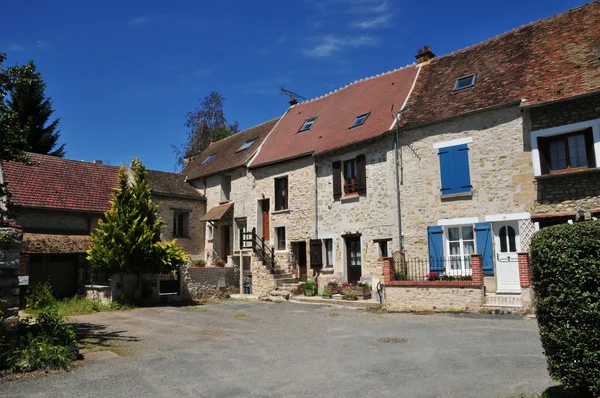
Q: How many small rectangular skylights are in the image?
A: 5